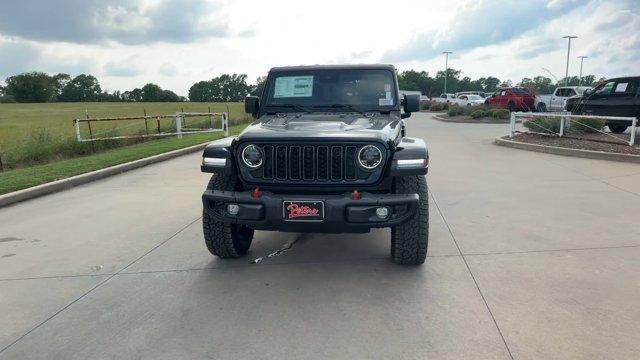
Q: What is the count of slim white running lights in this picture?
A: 2